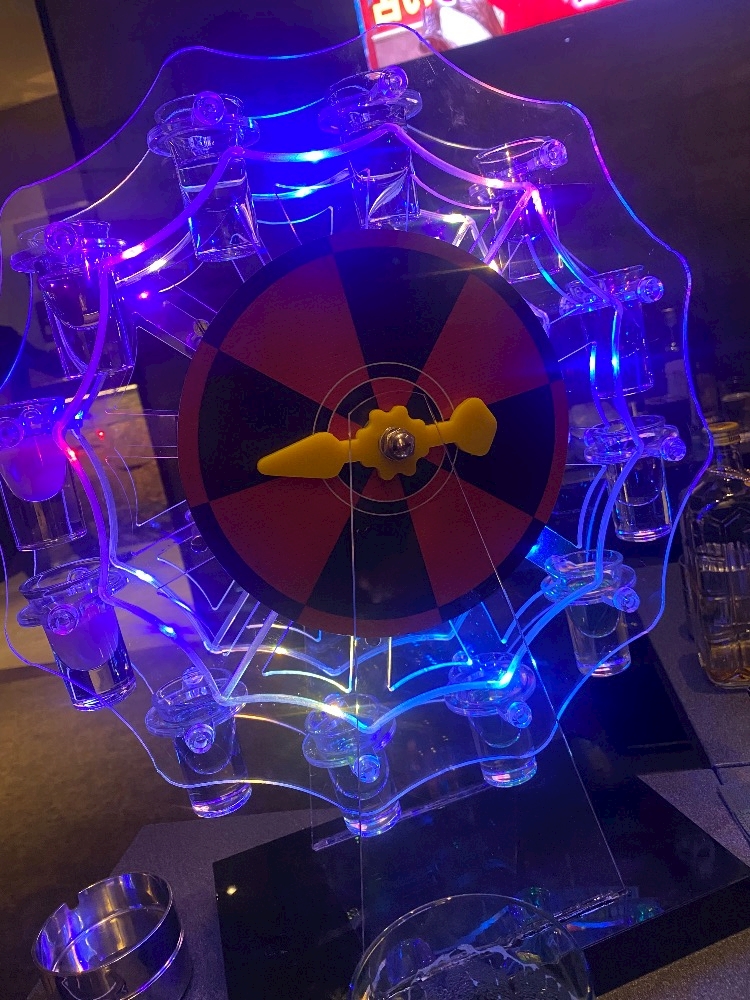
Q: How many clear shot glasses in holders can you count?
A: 12